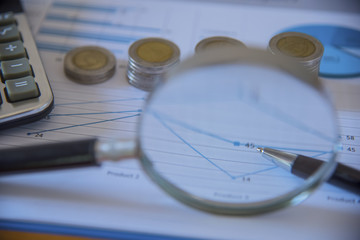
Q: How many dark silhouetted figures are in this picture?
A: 0